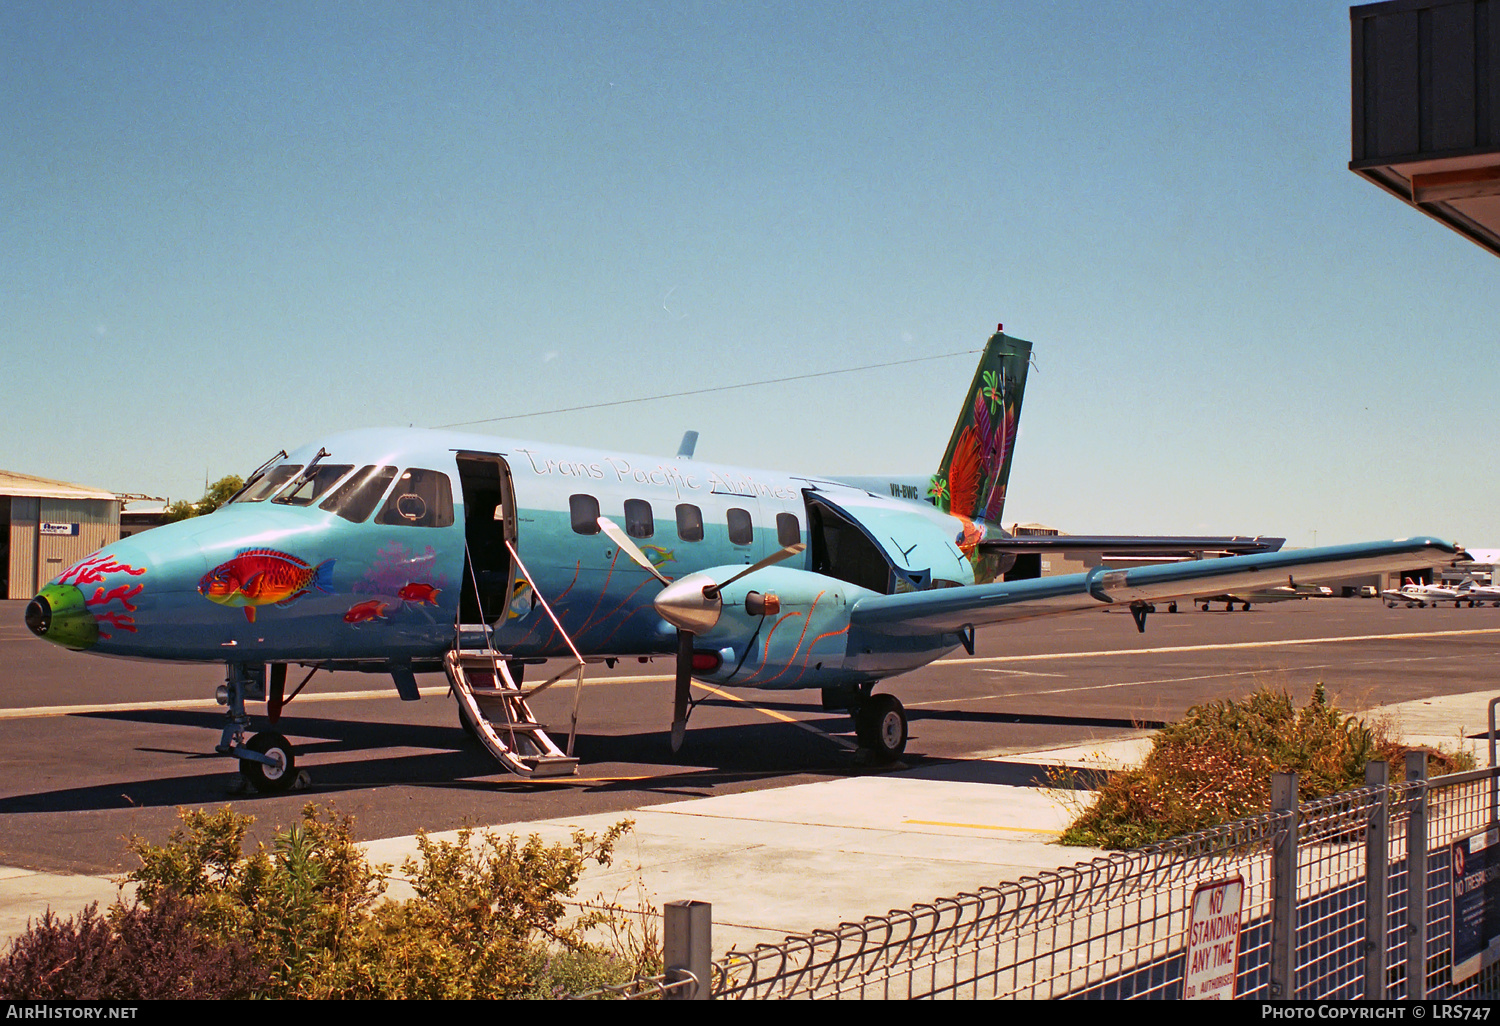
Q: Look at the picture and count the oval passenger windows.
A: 5